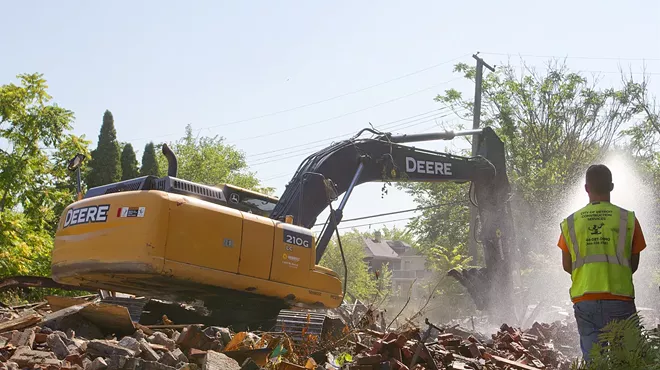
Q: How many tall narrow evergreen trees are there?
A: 3